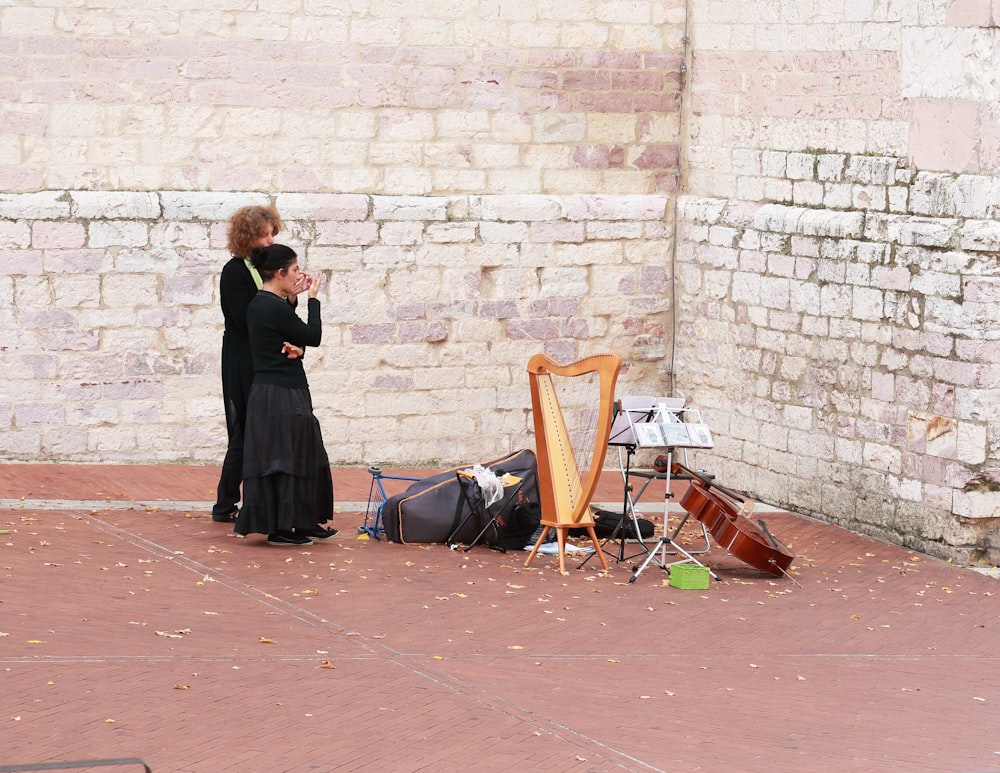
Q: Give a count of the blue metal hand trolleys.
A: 1